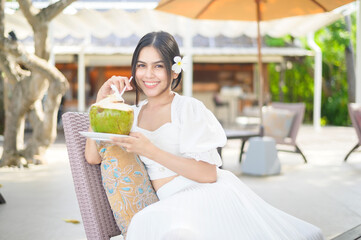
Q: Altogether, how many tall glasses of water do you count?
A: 0